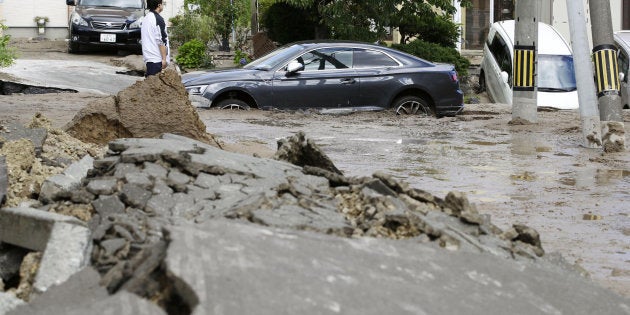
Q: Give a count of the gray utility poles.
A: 3